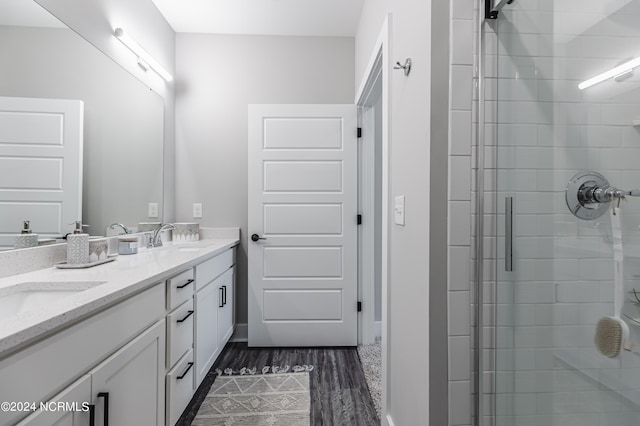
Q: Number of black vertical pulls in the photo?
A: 4